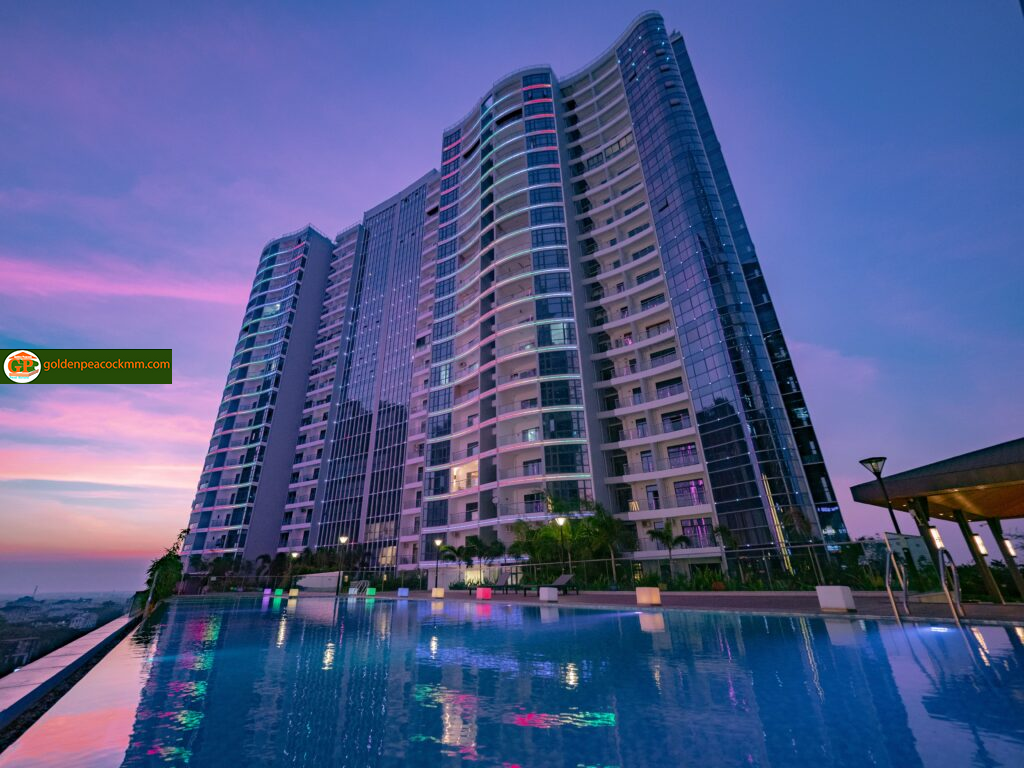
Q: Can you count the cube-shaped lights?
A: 11